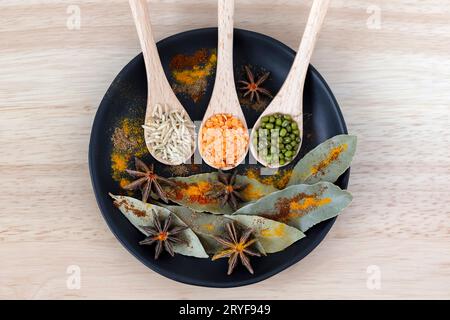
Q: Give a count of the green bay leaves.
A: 6